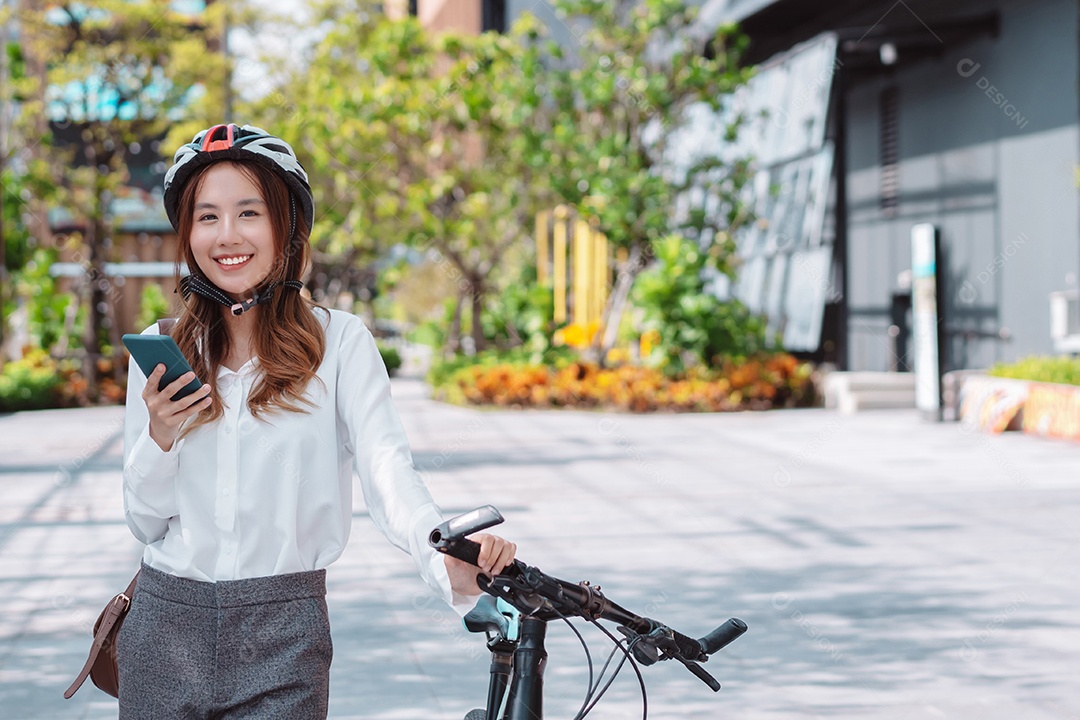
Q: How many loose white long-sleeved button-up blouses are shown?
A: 1